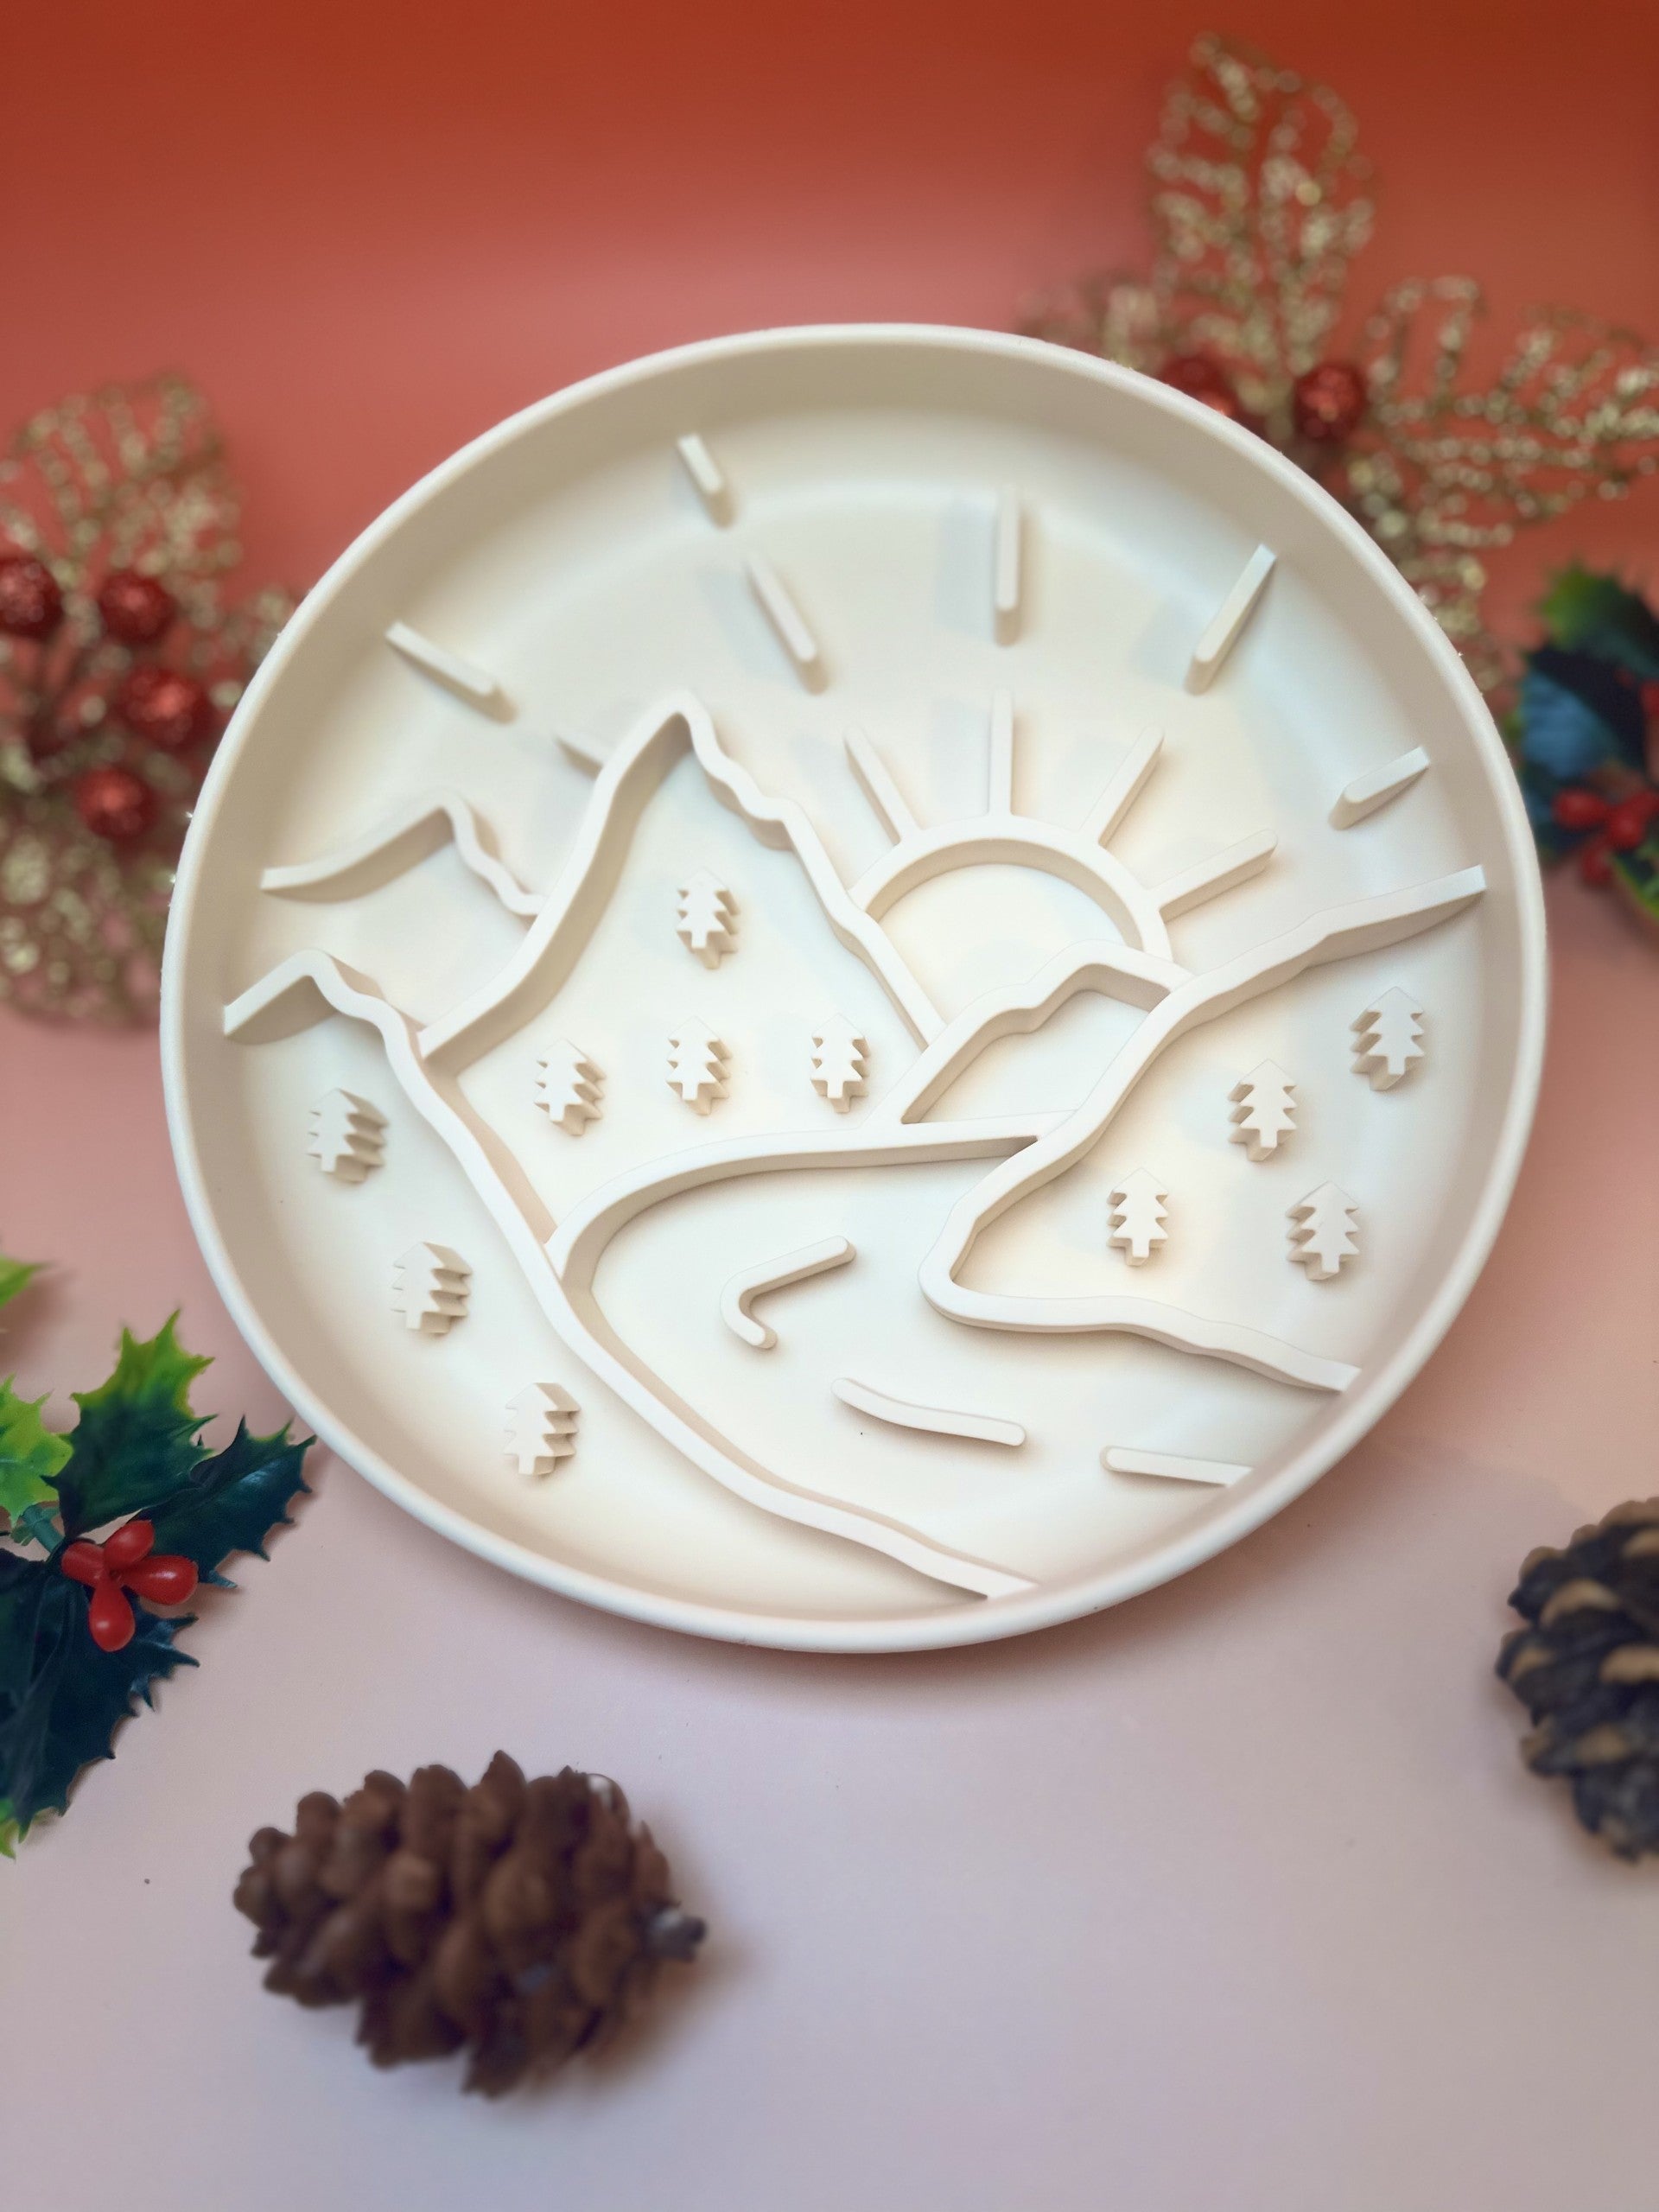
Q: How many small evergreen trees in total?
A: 11